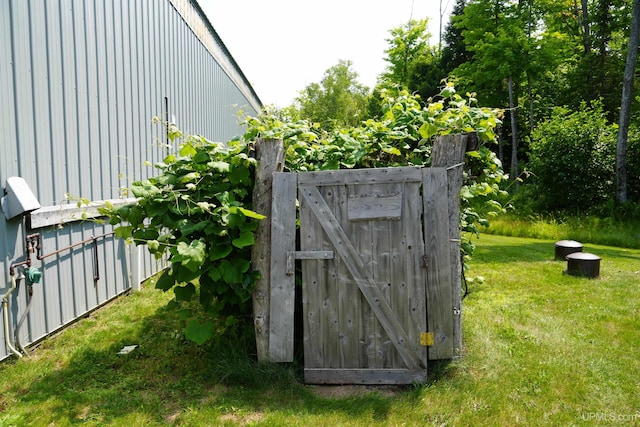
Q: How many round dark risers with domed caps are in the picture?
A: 2